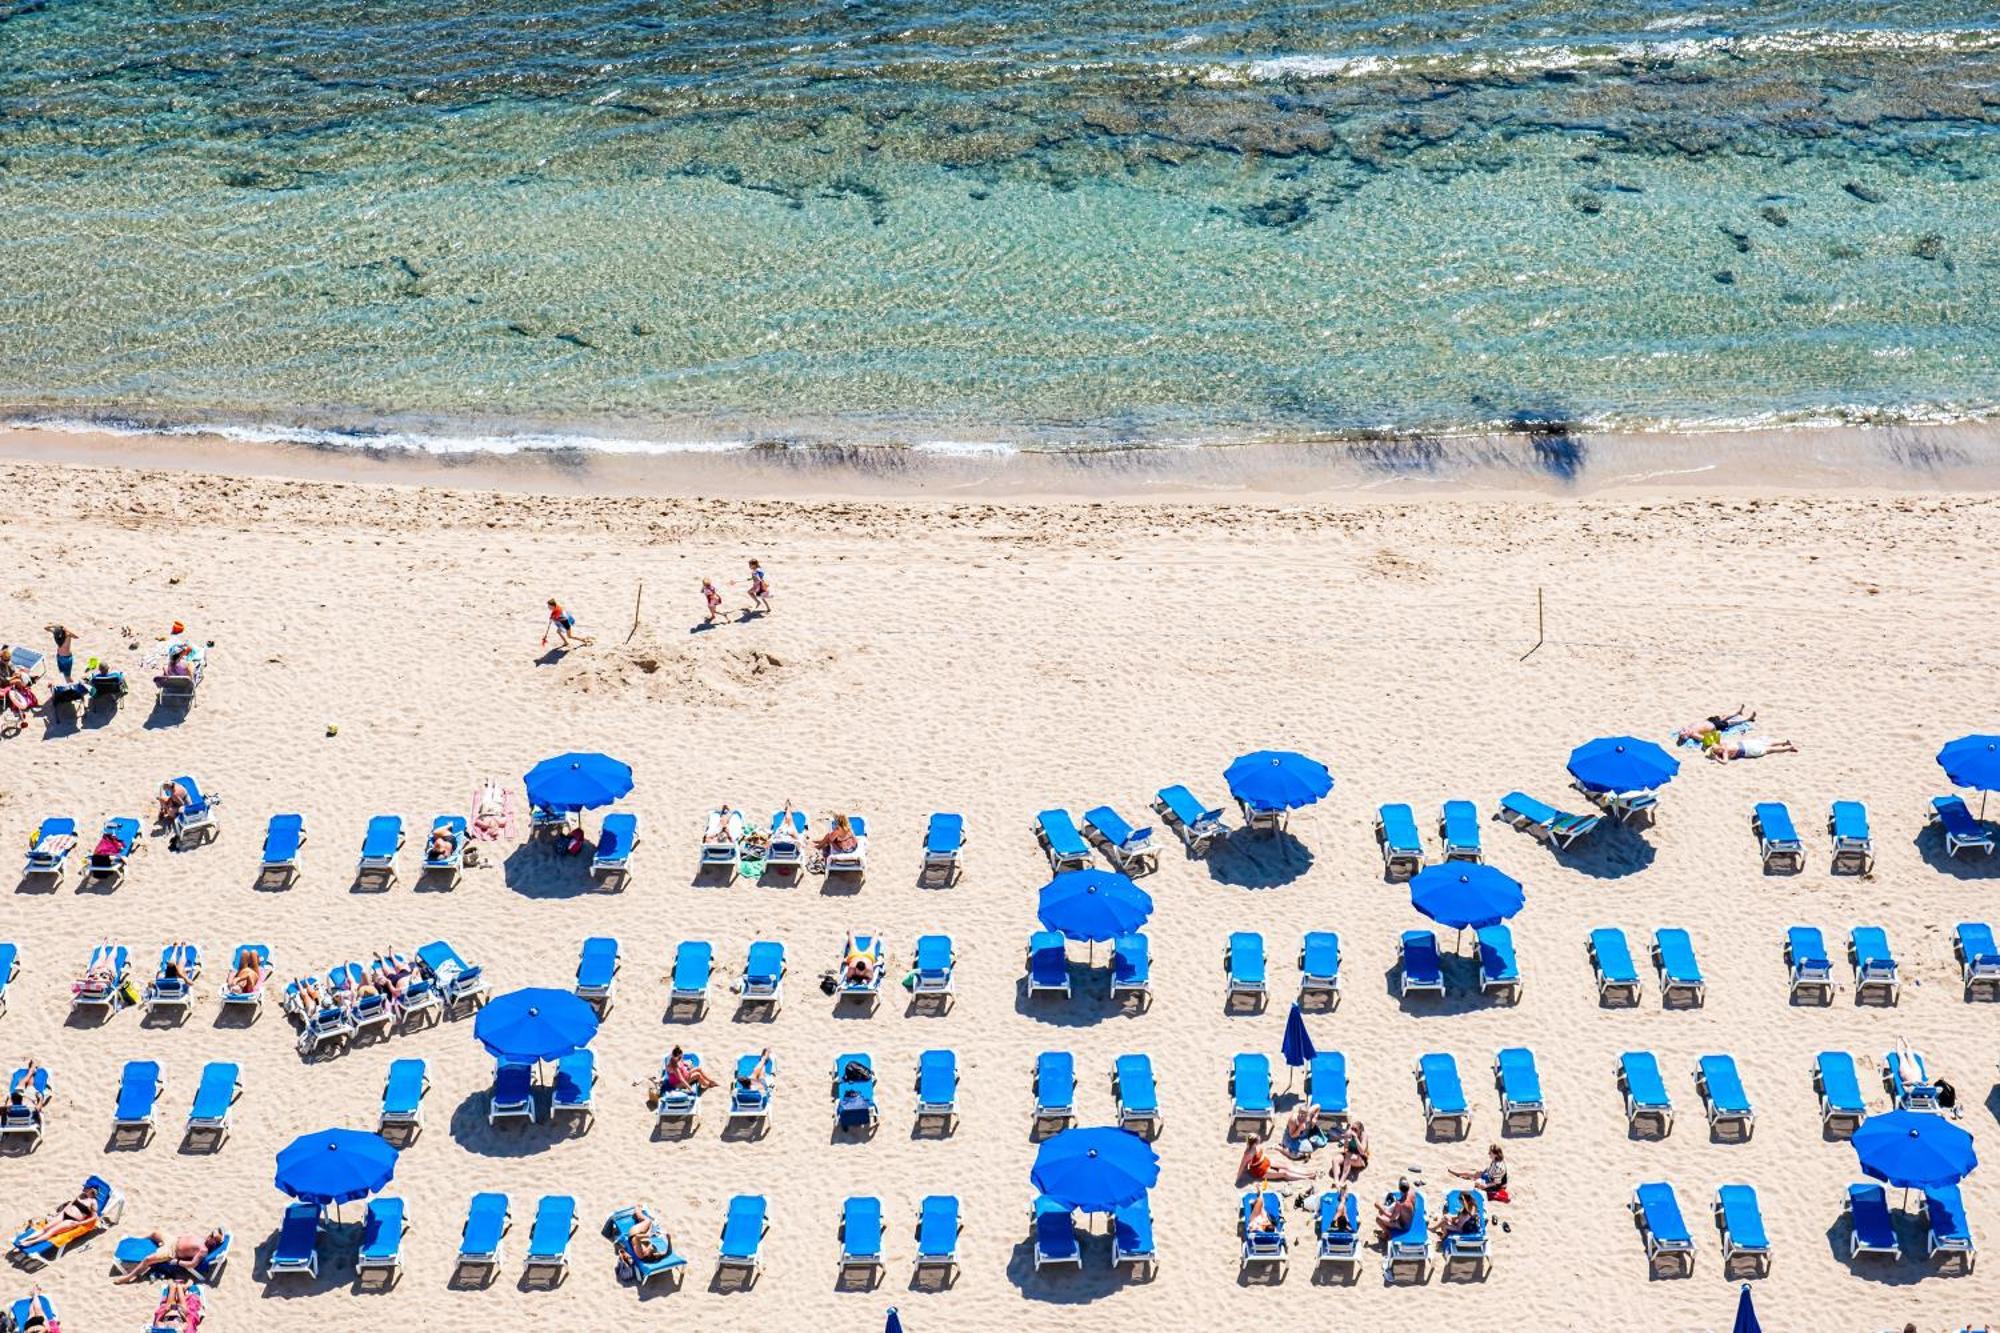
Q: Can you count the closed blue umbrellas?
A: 3